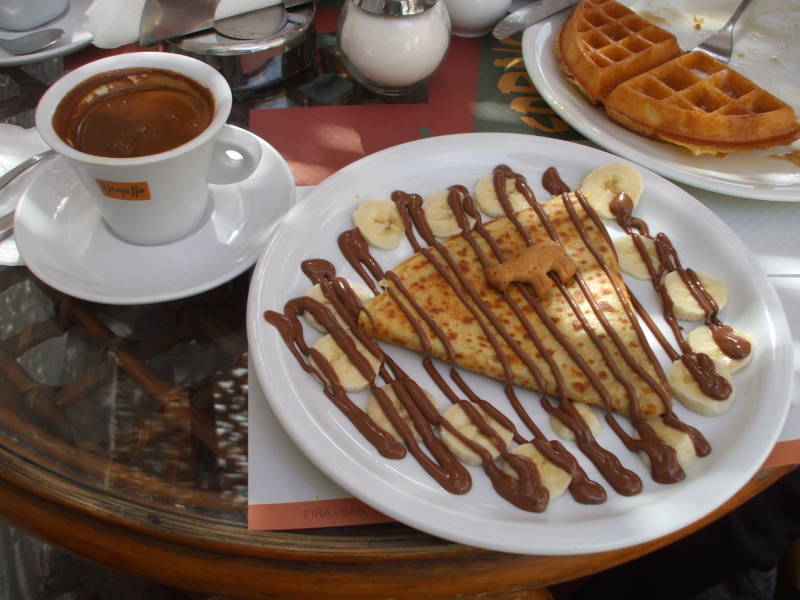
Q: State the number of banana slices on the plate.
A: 15